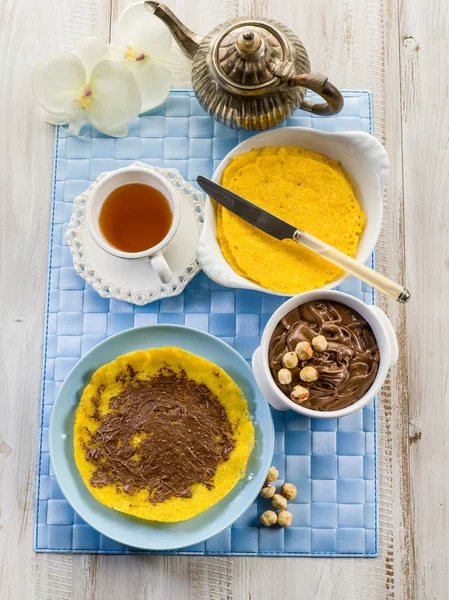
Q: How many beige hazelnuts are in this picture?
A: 12